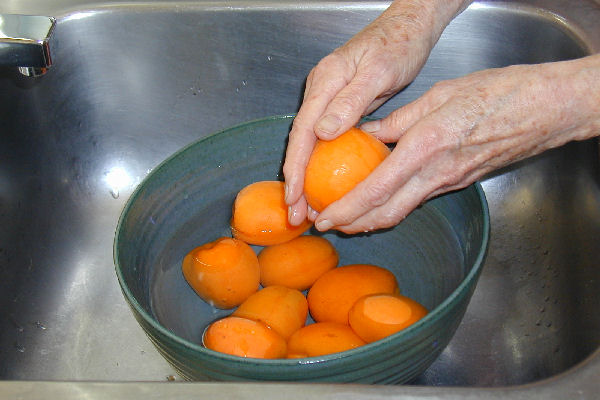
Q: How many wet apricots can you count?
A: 9